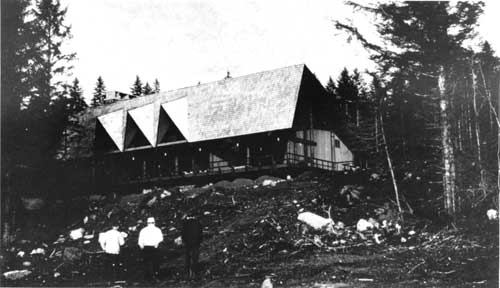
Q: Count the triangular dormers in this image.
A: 3